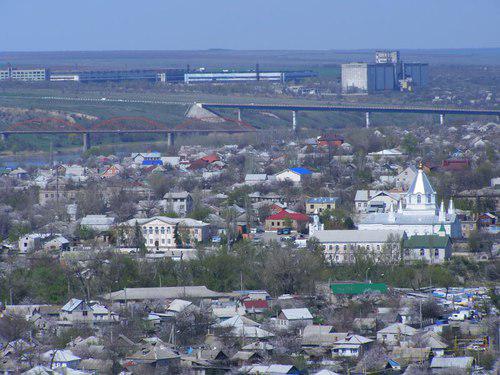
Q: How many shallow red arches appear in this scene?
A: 3